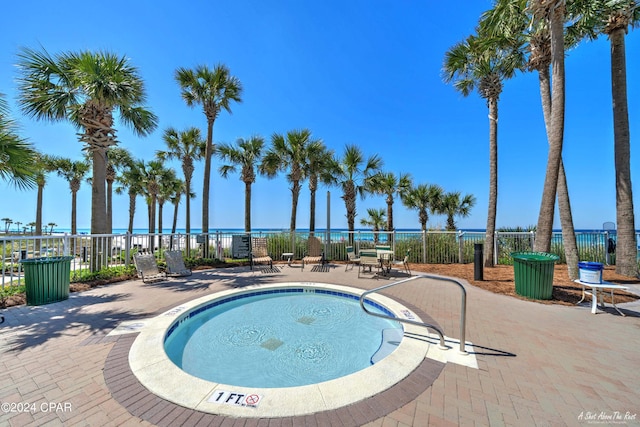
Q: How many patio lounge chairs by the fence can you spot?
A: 4